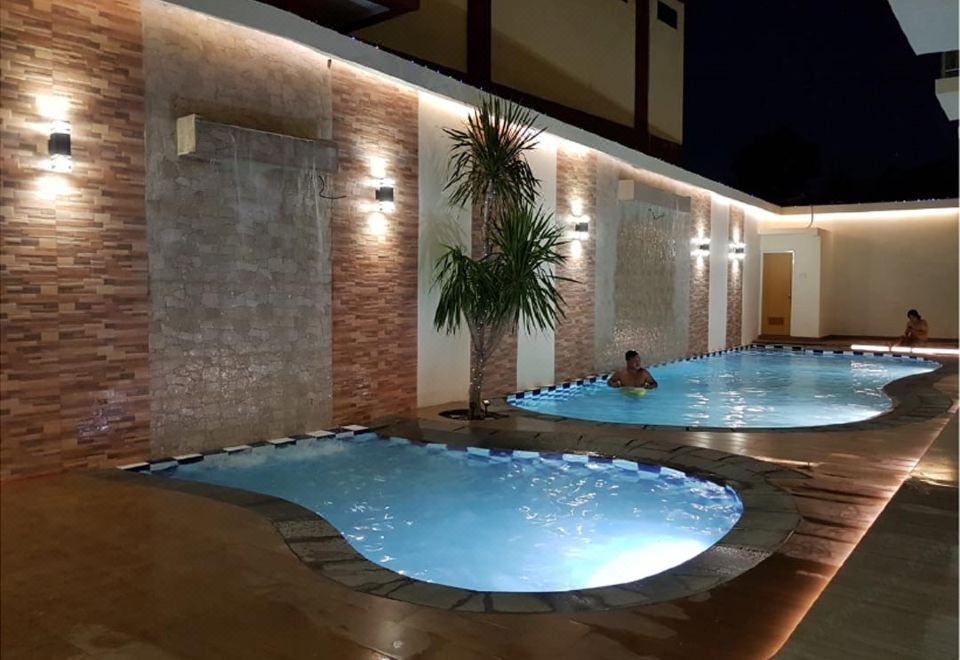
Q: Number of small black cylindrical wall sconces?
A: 5